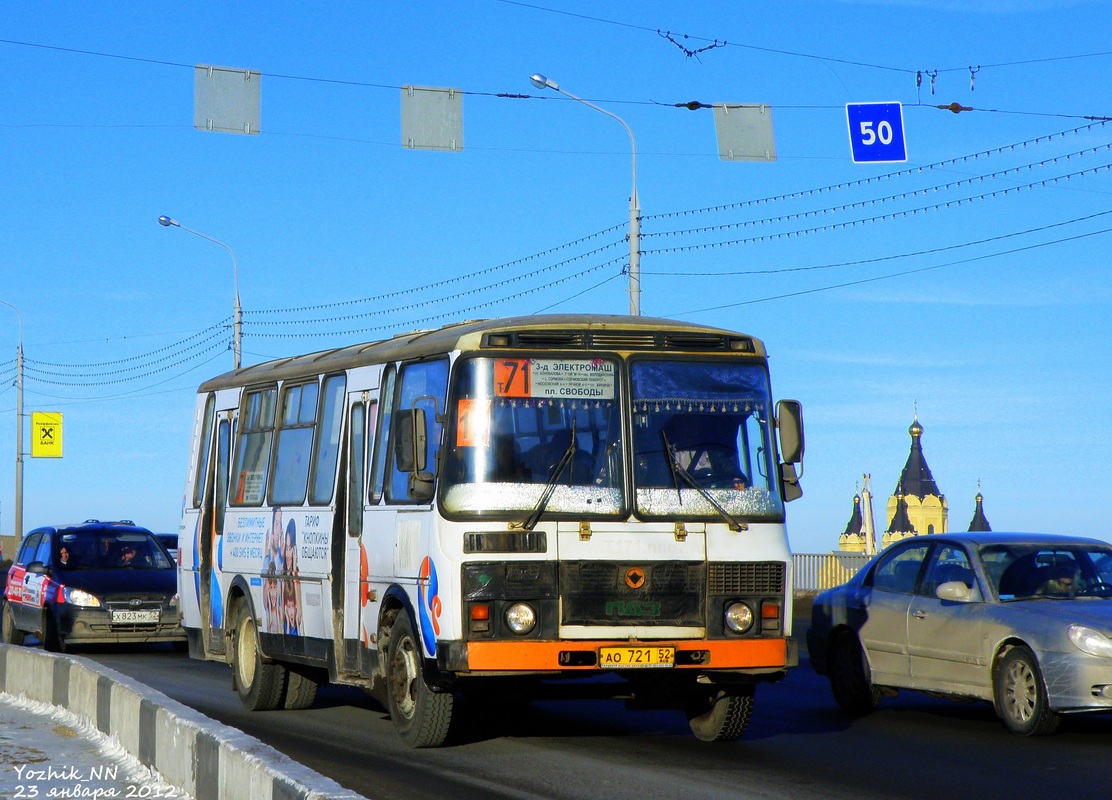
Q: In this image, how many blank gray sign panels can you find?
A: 3